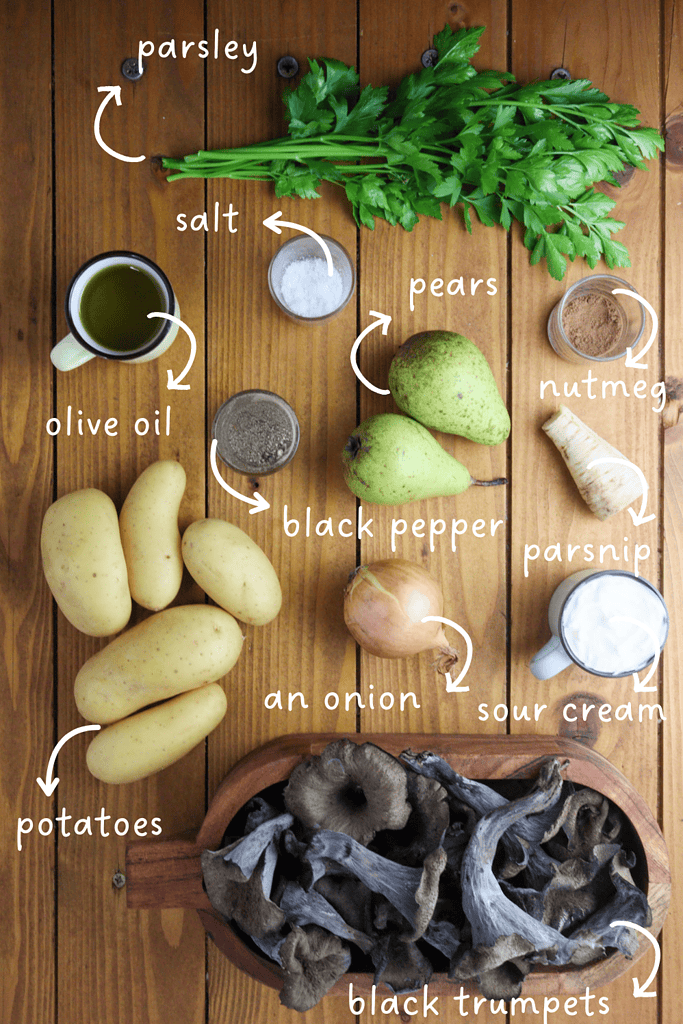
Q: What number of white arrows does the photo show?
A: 11